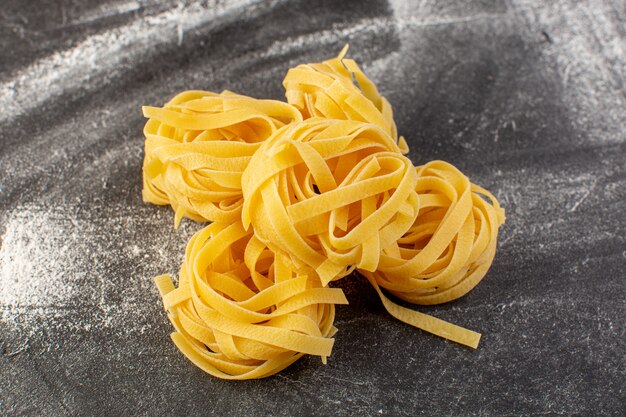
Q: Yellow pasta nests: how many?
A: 5